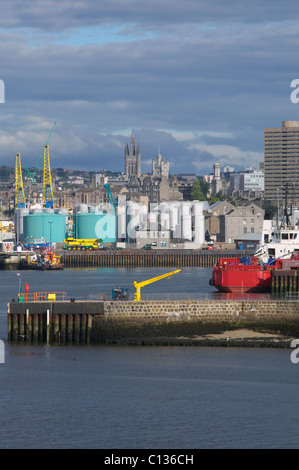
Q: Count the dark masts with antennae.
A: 1